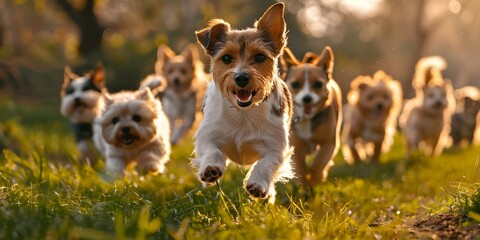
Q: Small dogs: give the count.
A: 8